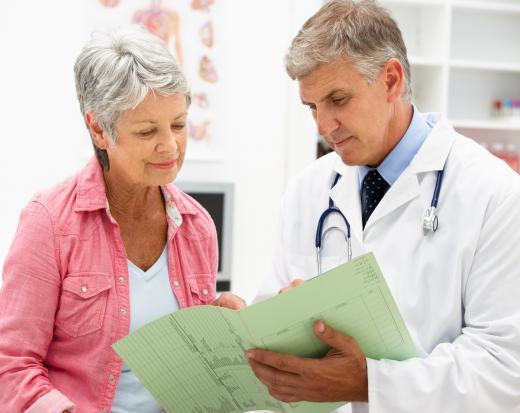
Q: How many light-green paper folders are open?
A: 1